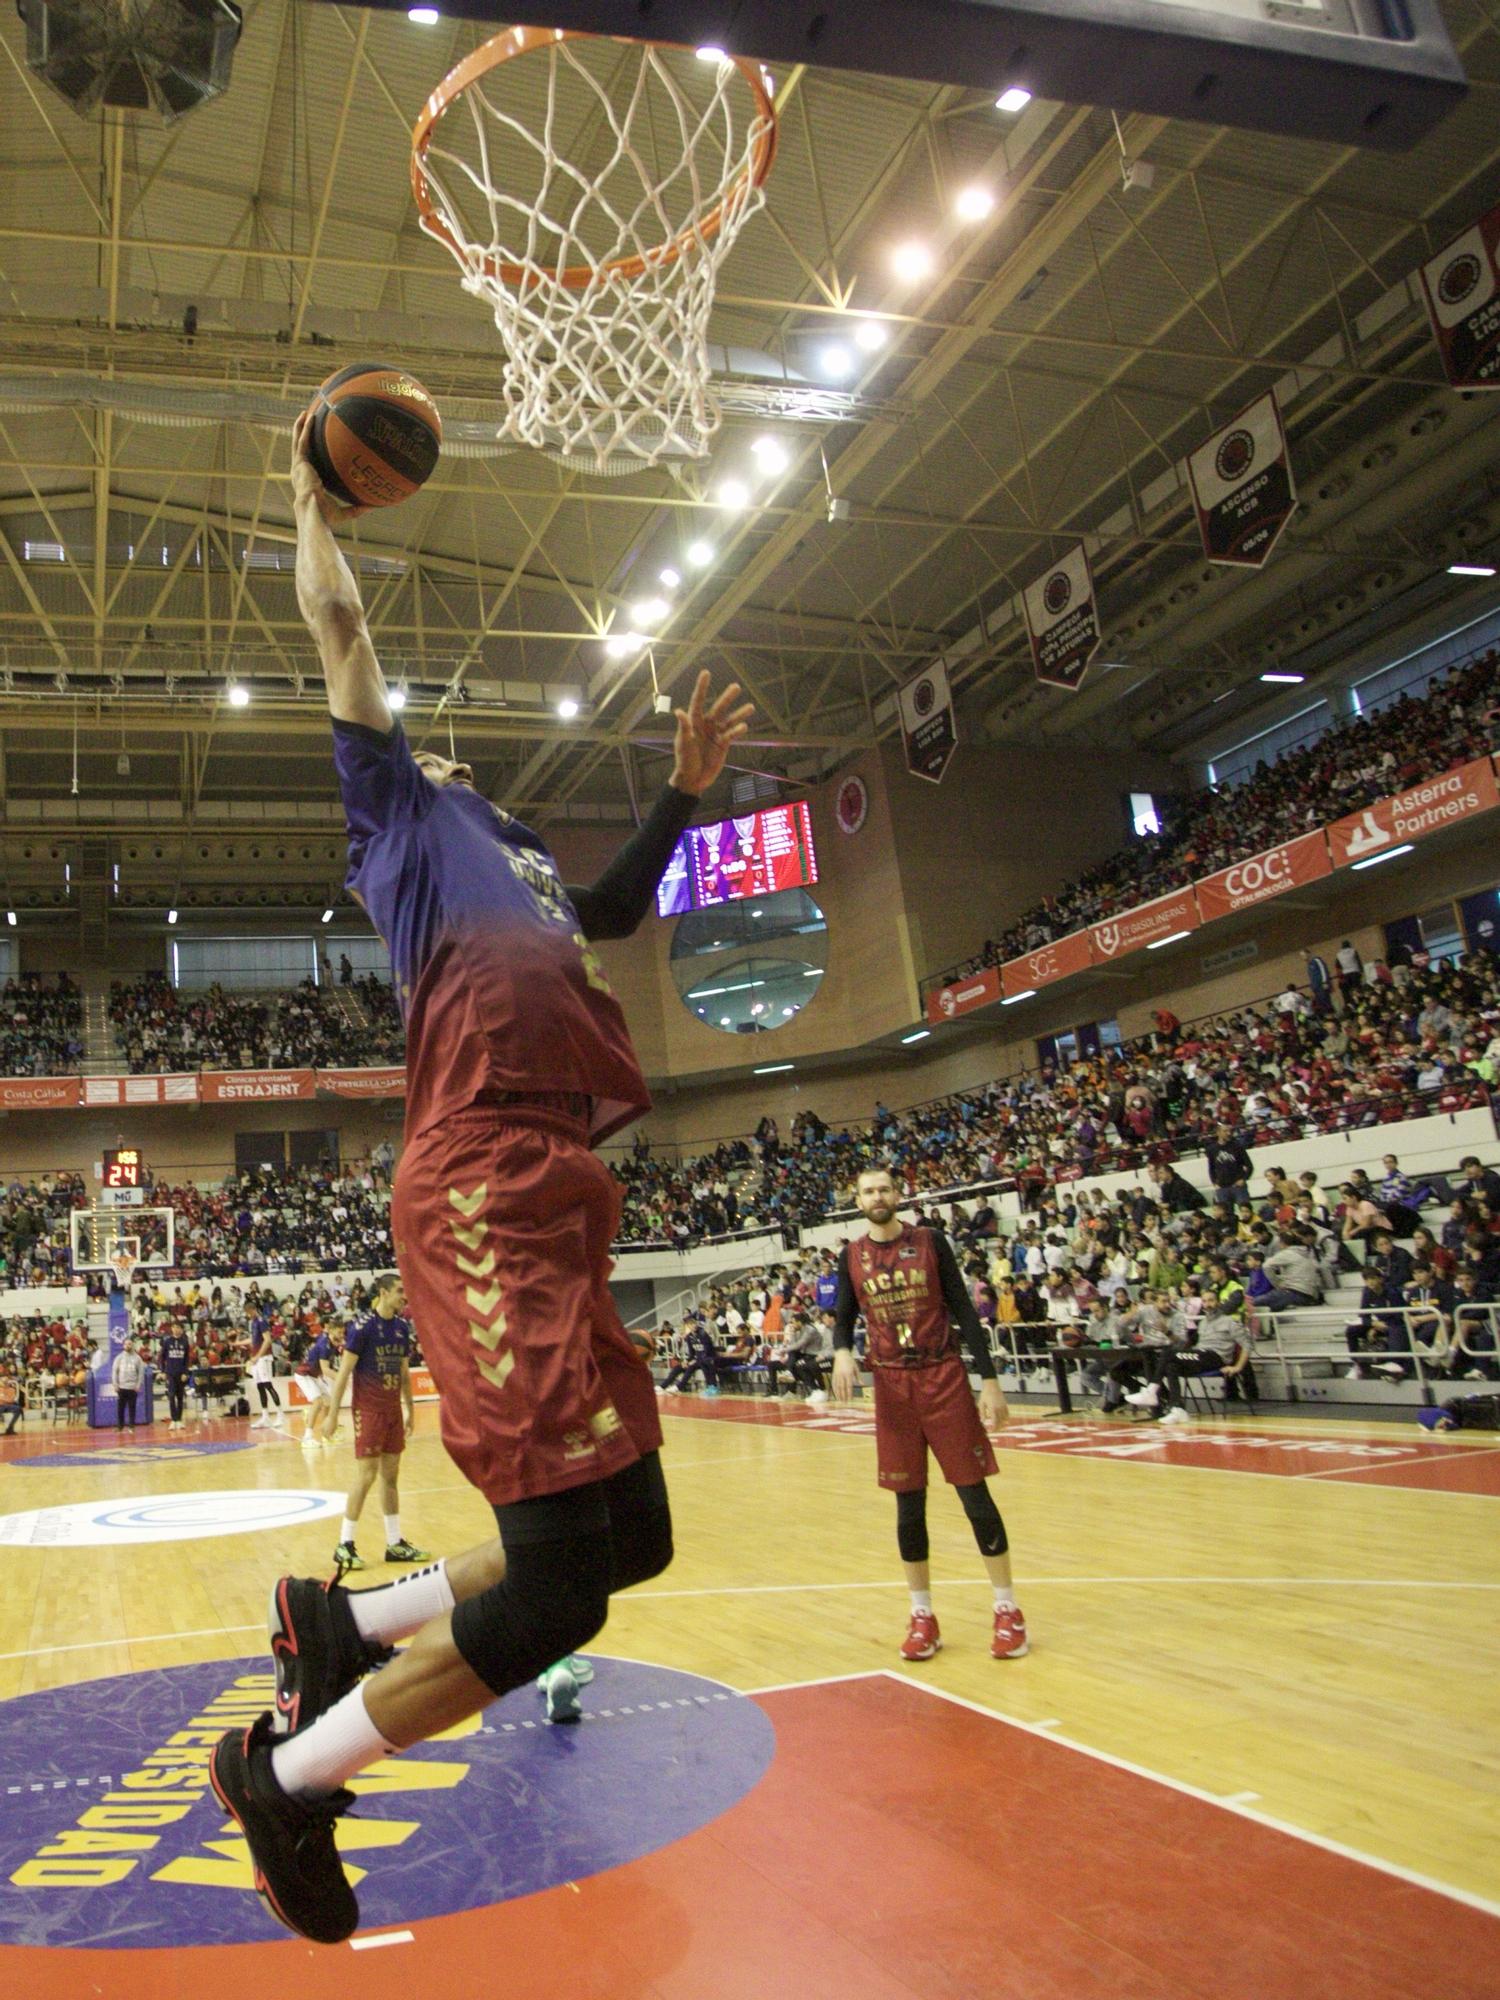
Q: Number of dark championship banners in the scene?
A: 4